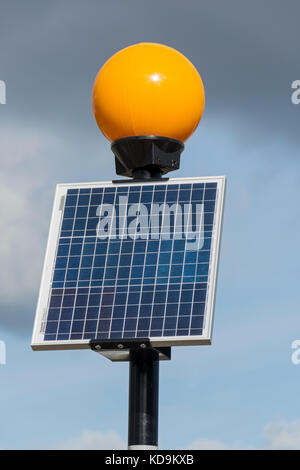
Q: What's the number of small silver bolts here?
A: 3